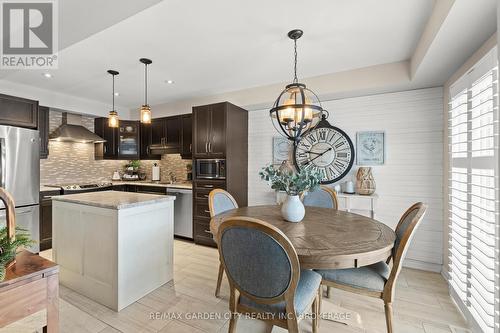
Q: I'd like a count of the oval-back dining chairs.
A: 4